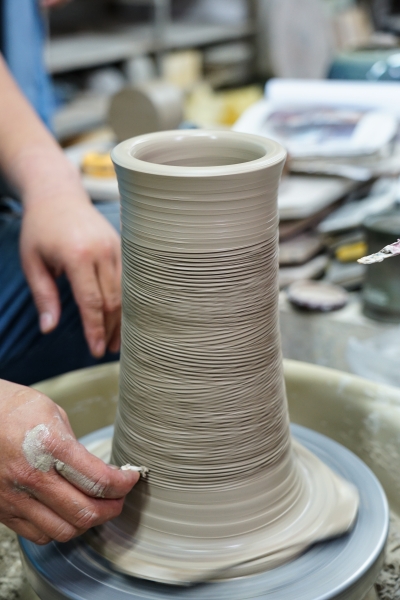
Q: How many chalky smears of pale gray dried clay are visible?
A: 2